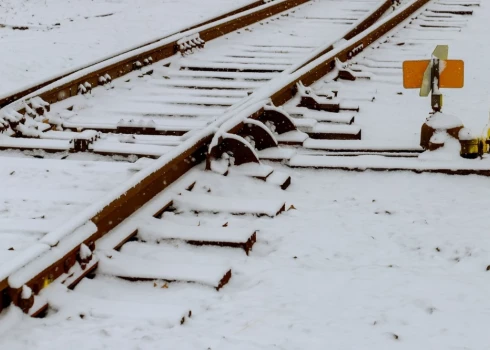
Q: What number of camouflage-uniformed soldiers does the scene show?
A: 0